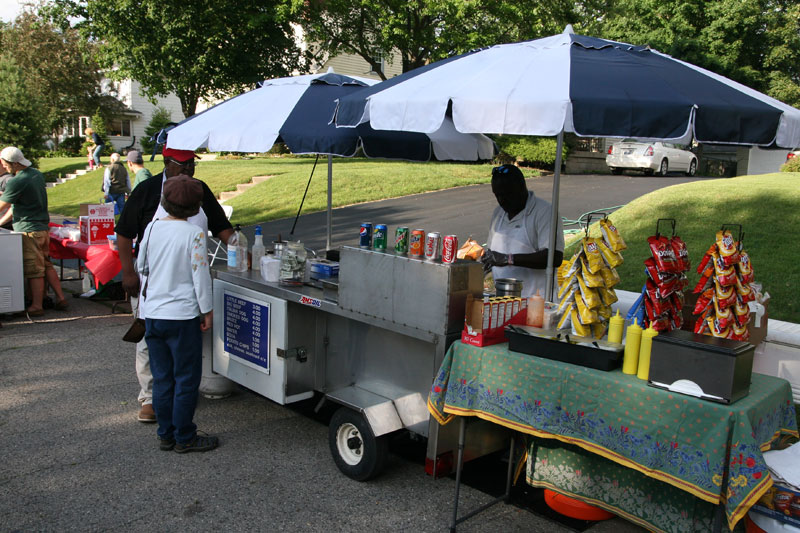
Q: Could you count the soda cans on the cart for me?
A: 6